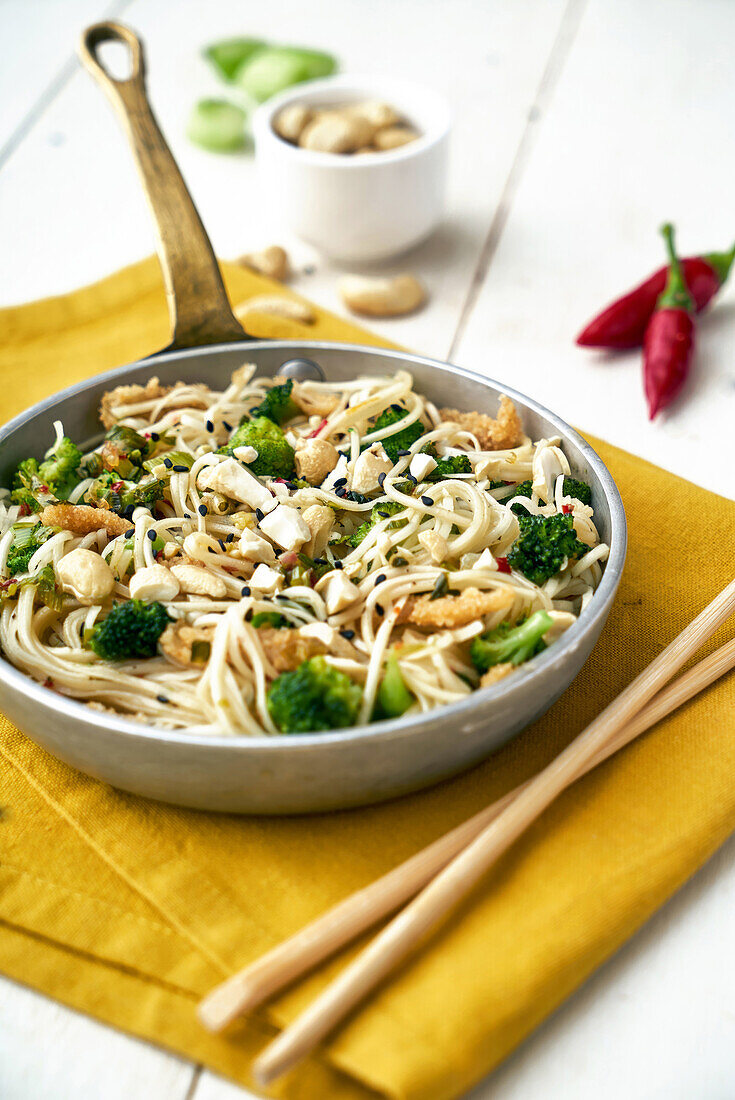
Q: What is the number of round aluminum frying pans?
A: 1